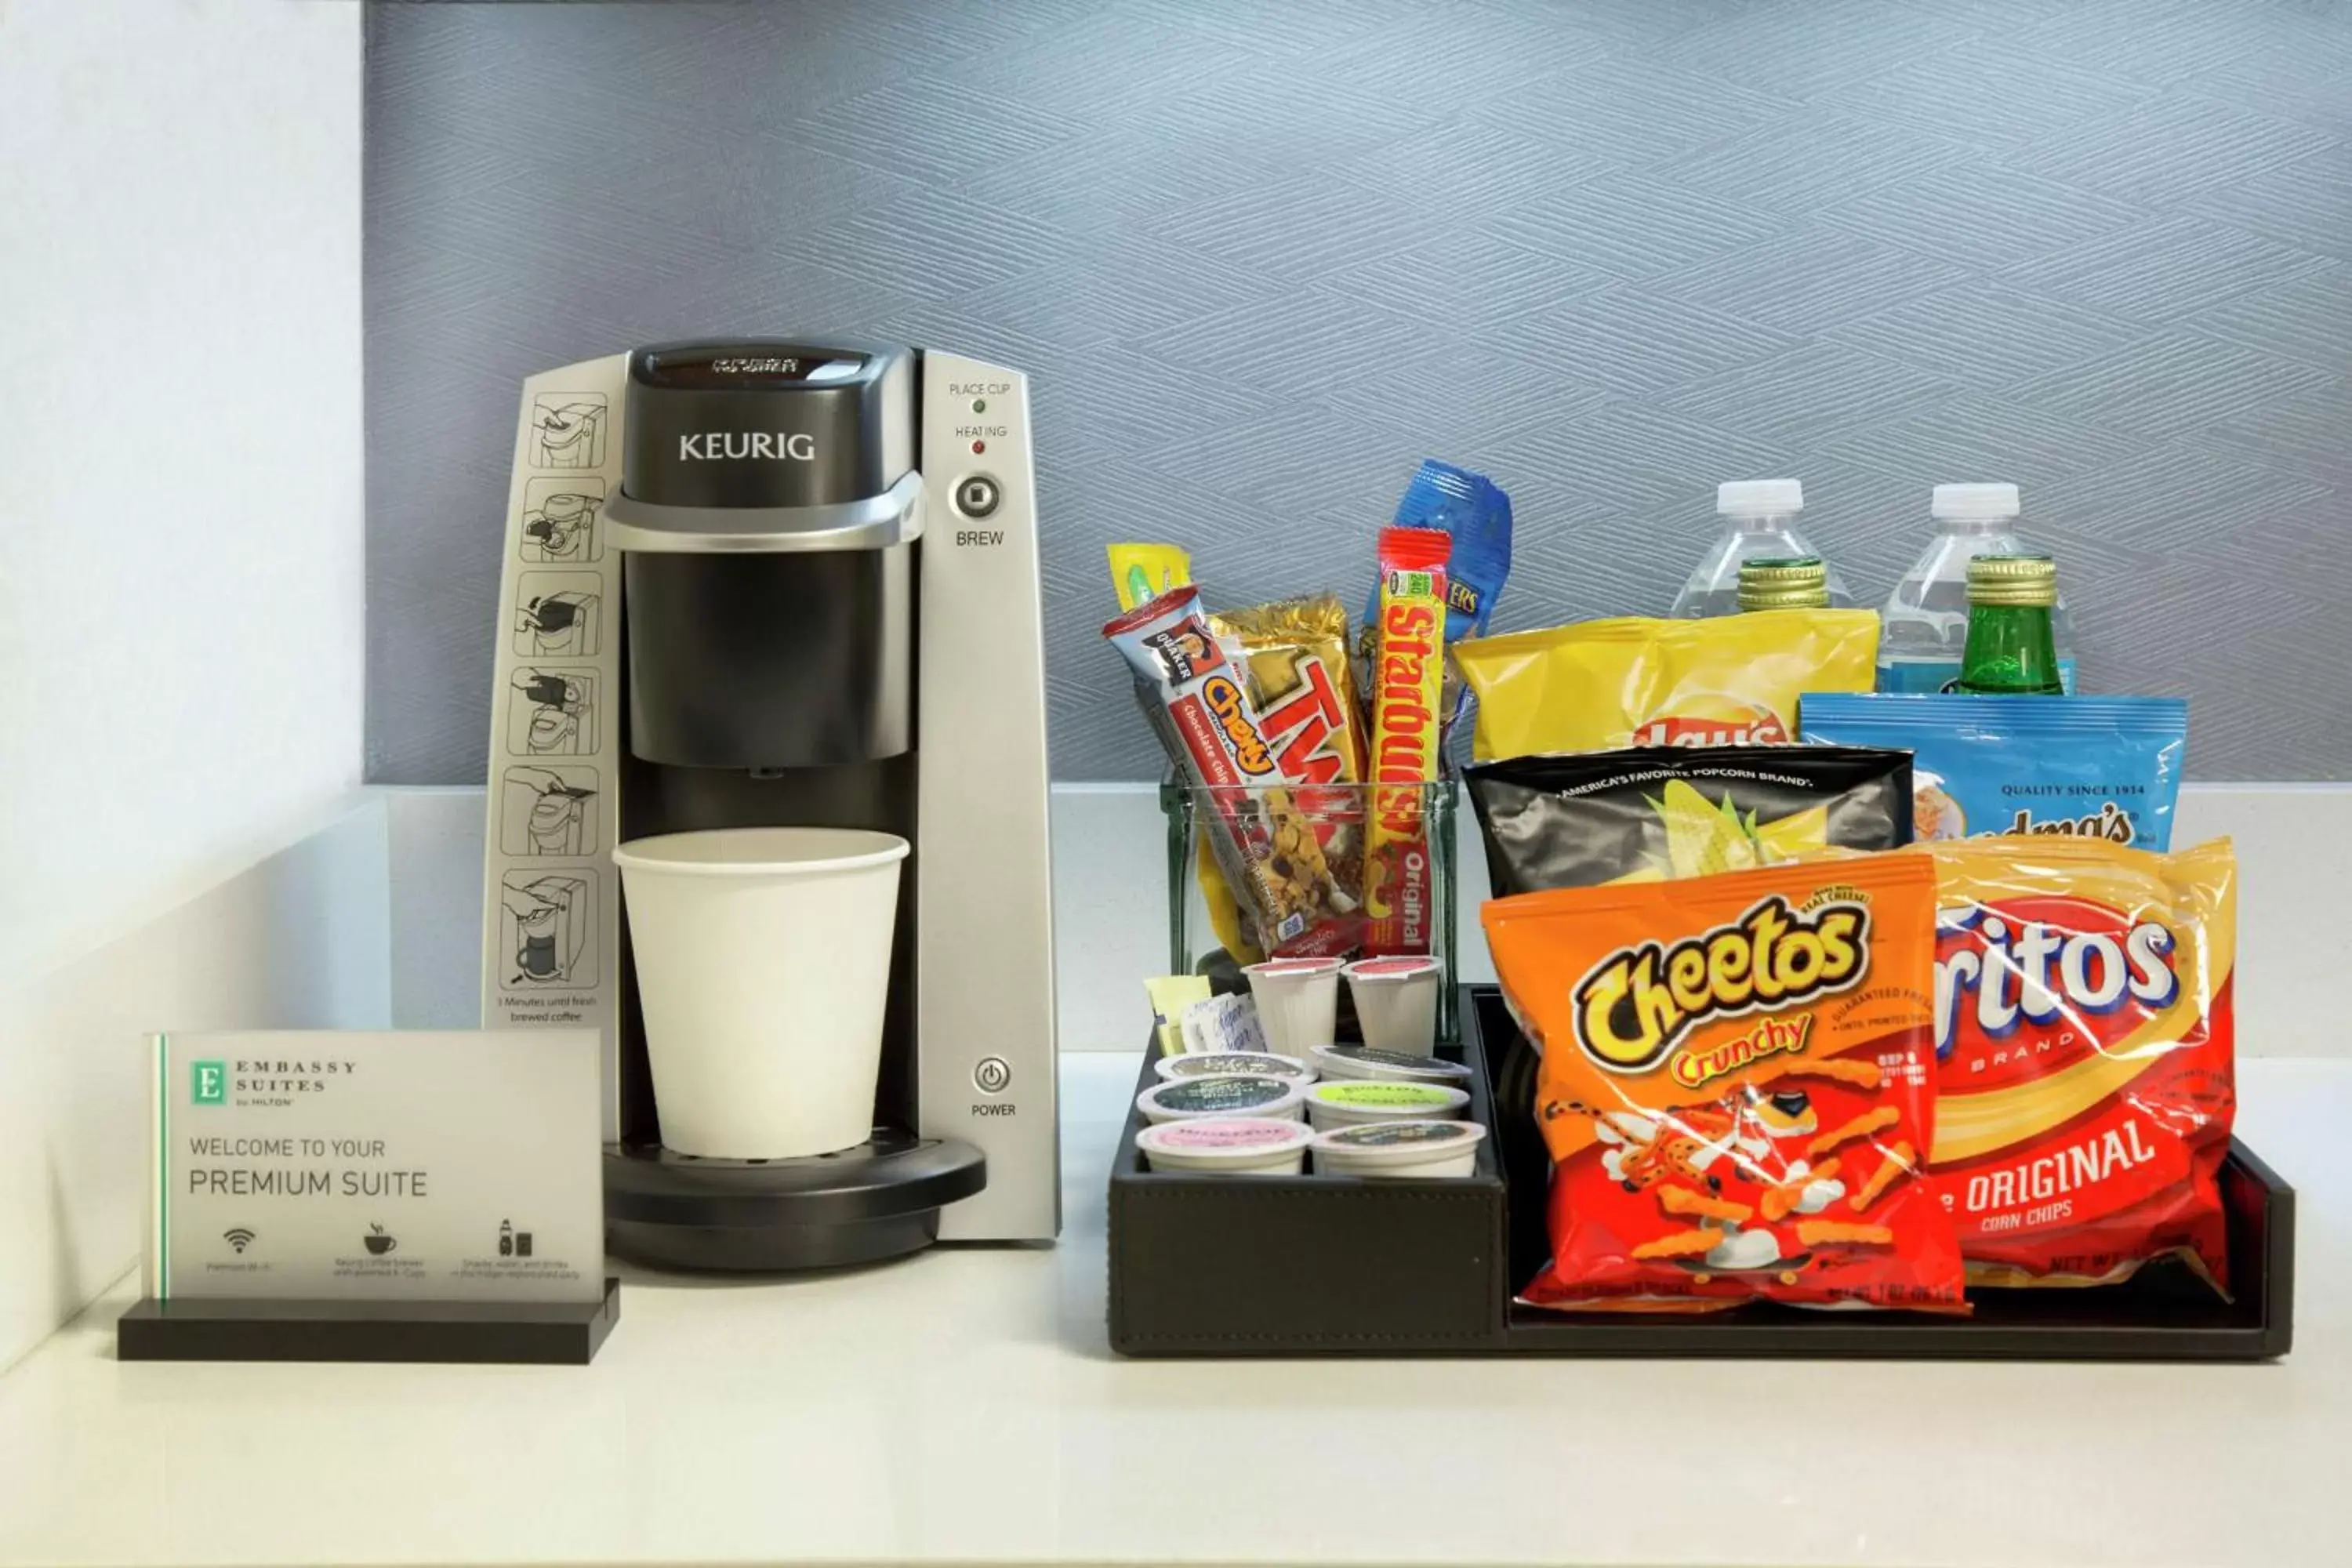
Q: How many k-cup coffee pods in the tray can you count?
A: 6